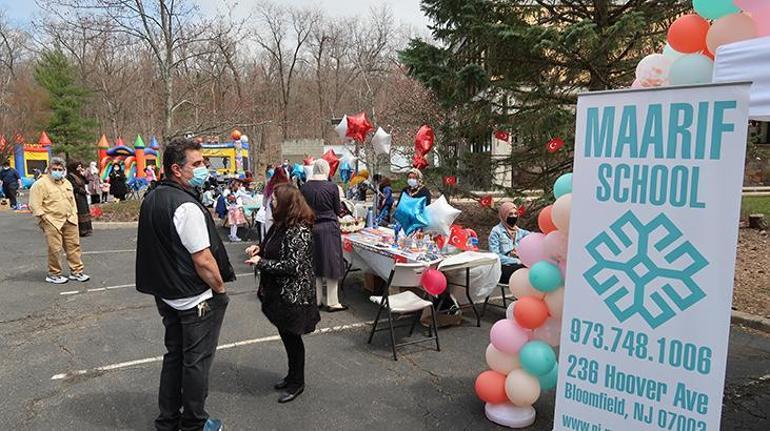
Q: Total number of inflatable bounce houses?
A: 3